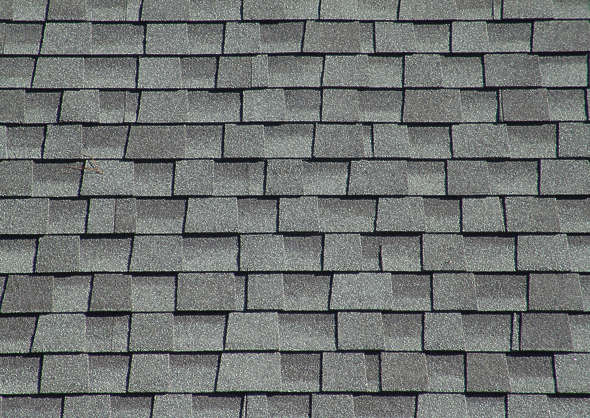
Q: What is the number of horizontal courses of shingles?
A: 12